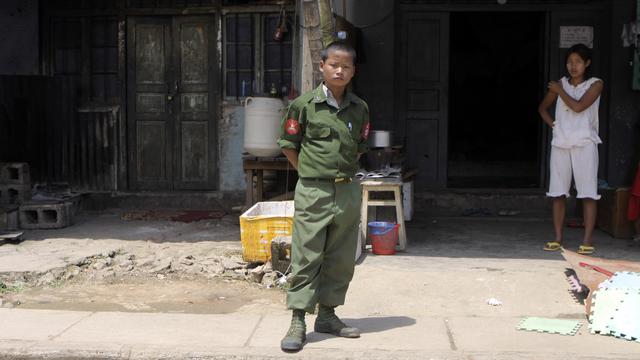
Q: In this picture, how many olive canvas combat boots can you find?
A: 2